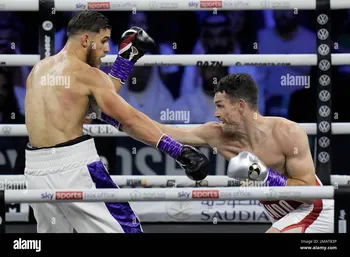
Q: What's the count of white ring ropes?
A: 5